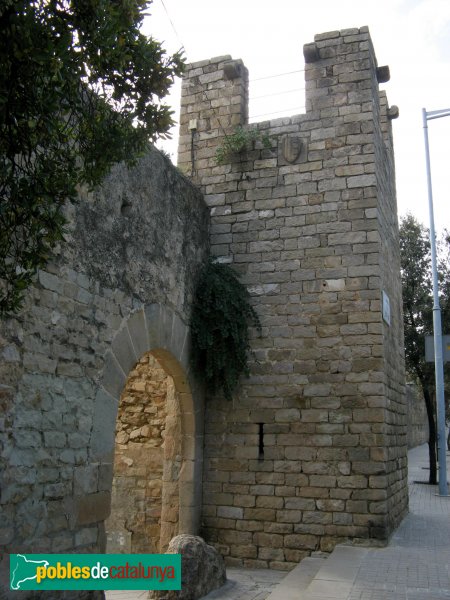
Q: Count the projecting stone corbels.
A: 4